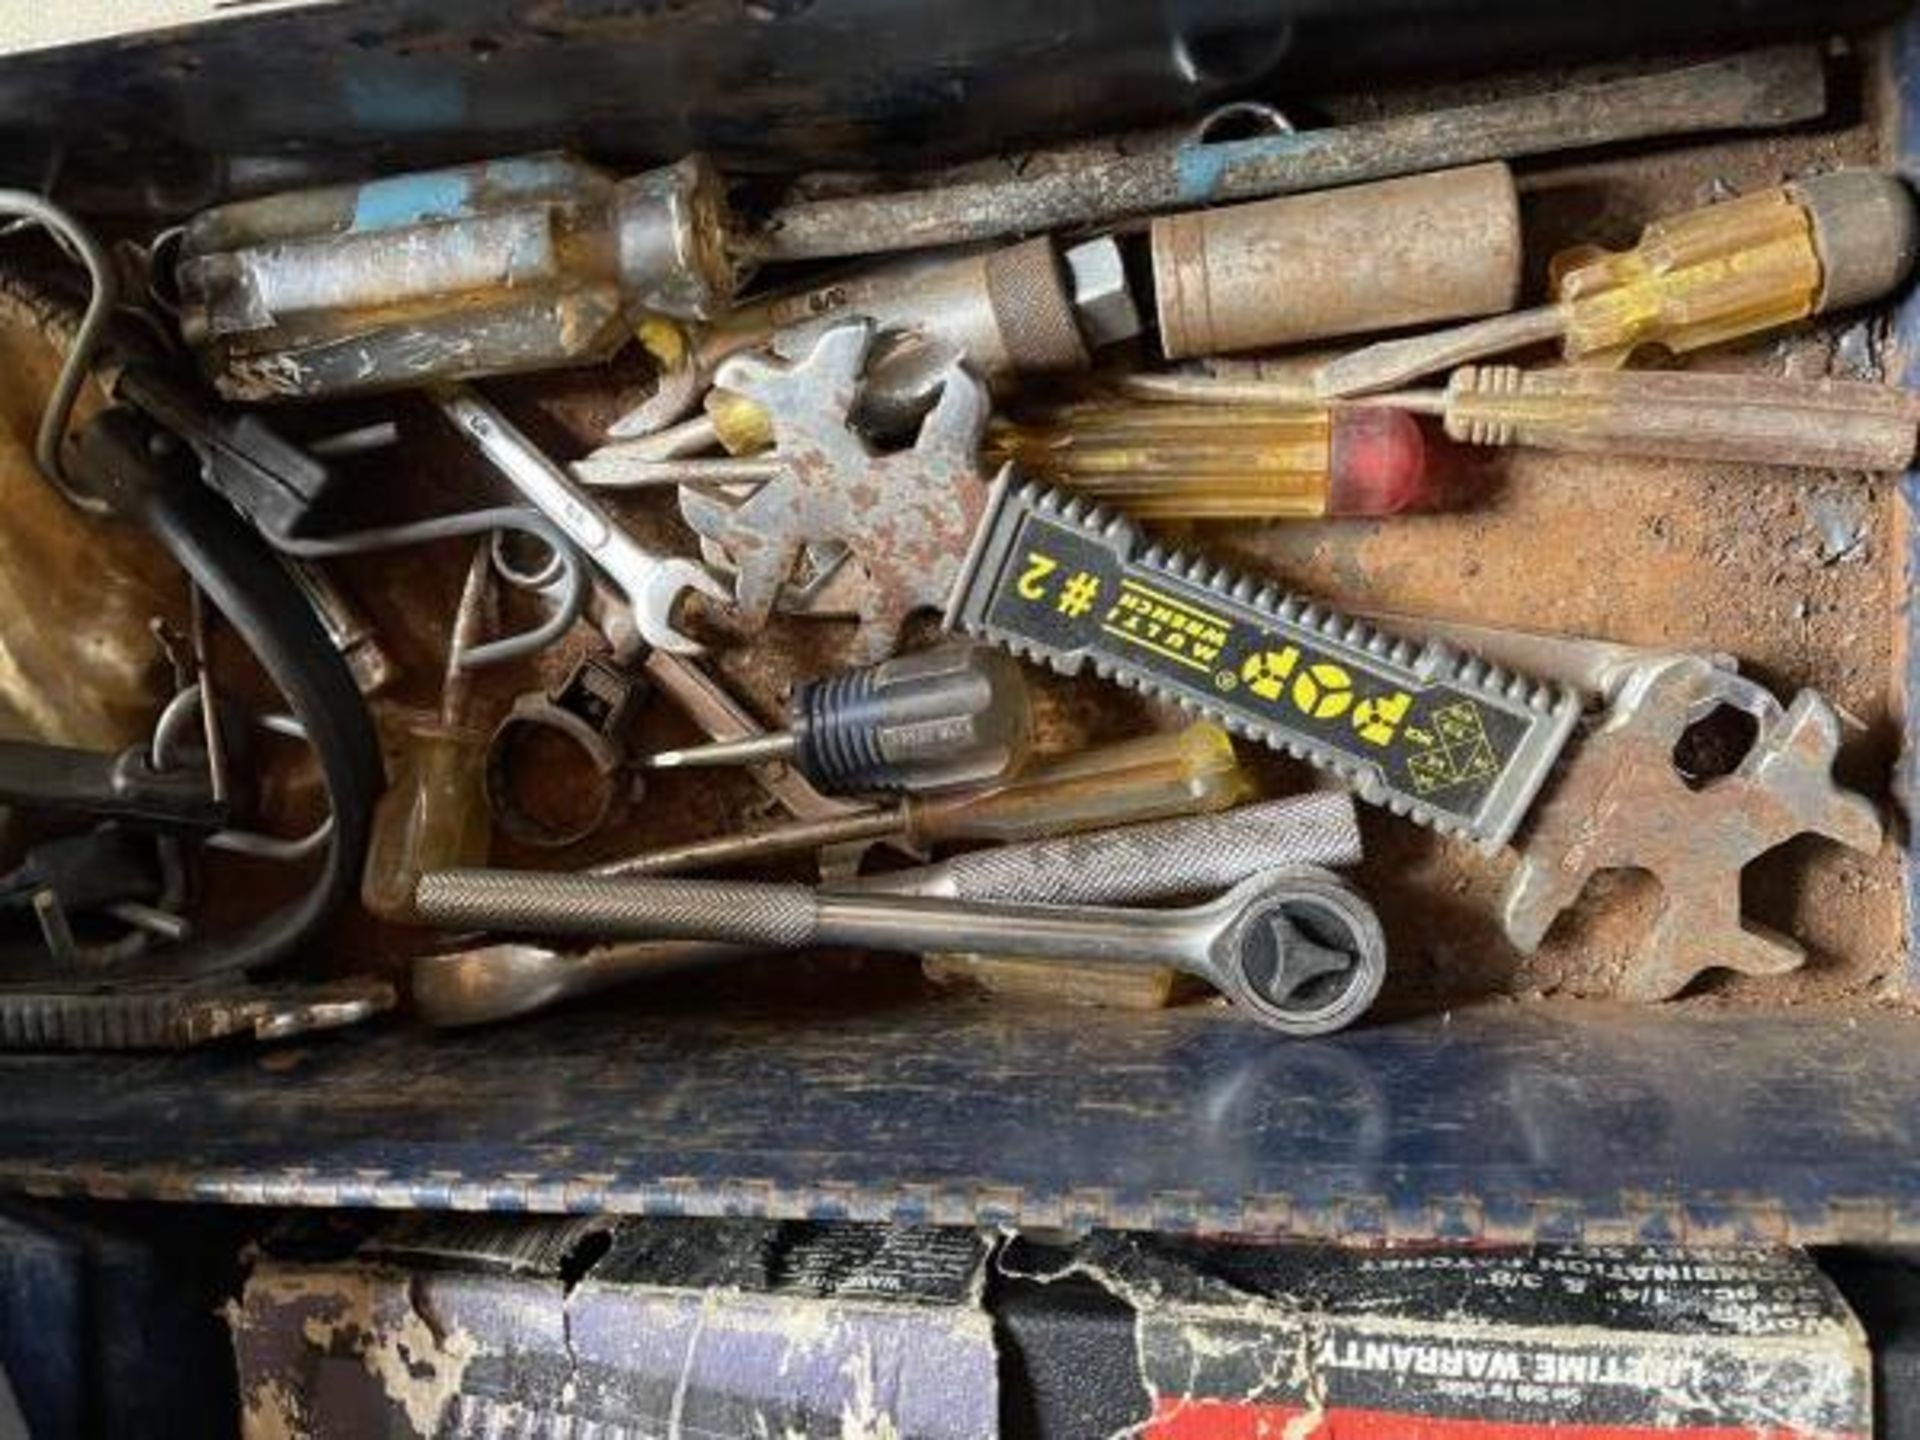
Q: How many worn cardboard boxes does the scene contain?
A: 2